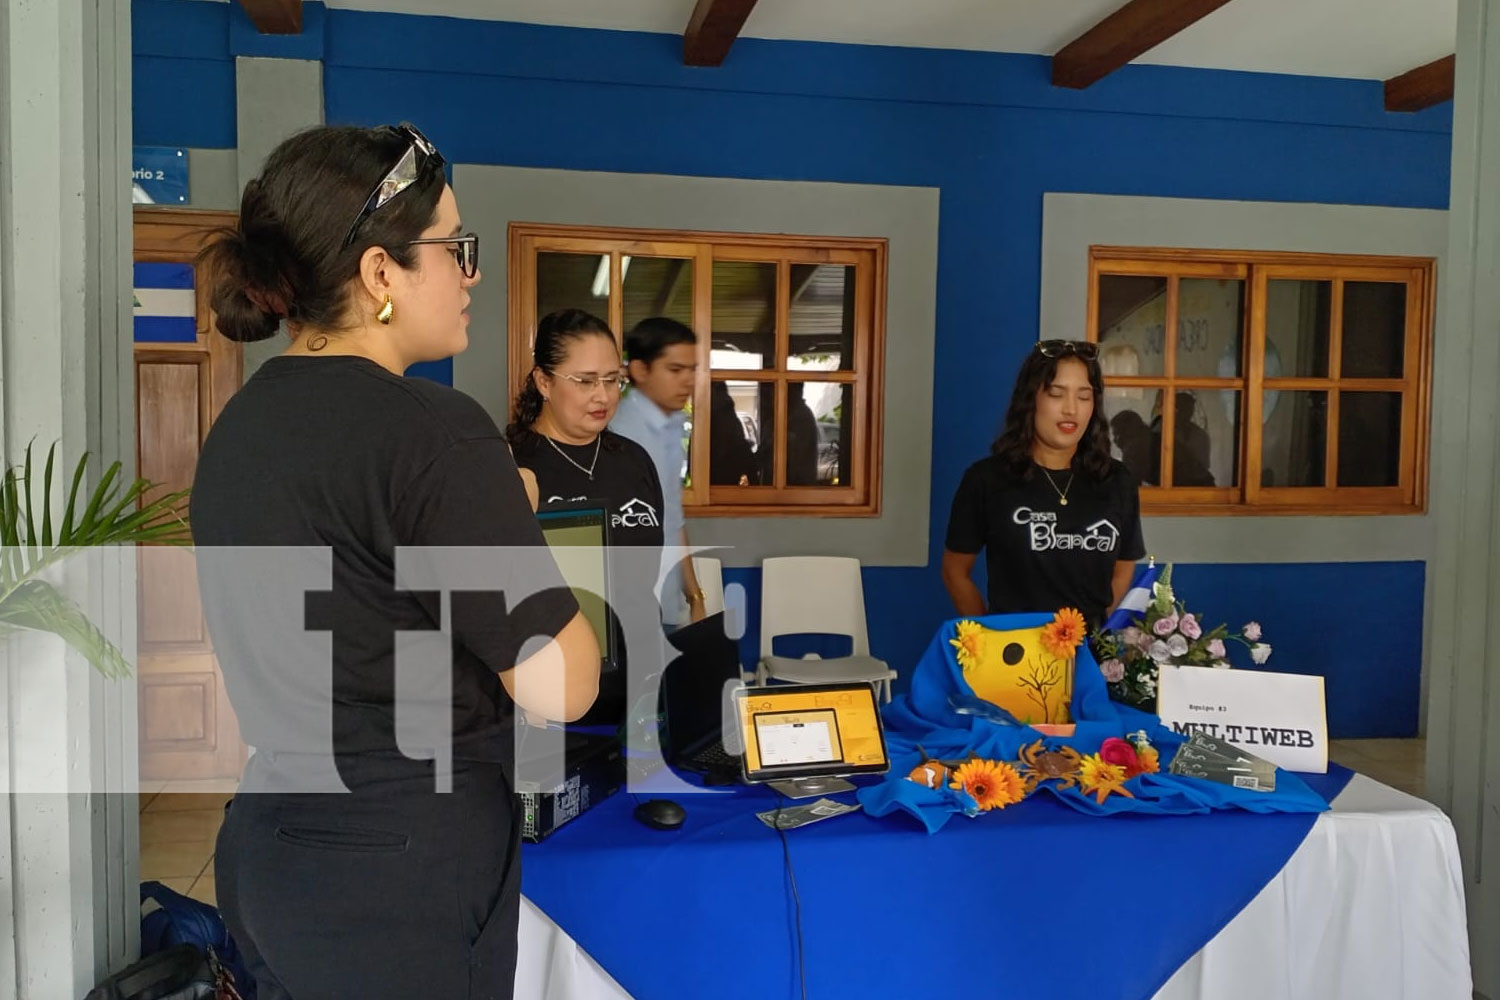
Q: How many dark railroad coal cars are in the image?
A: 0